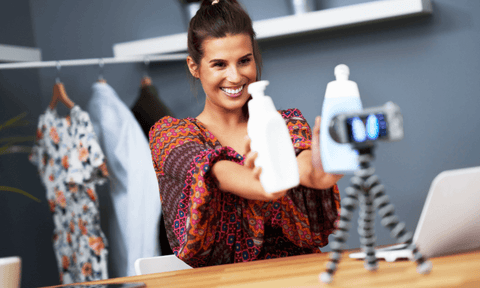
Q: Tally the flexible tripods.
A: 1